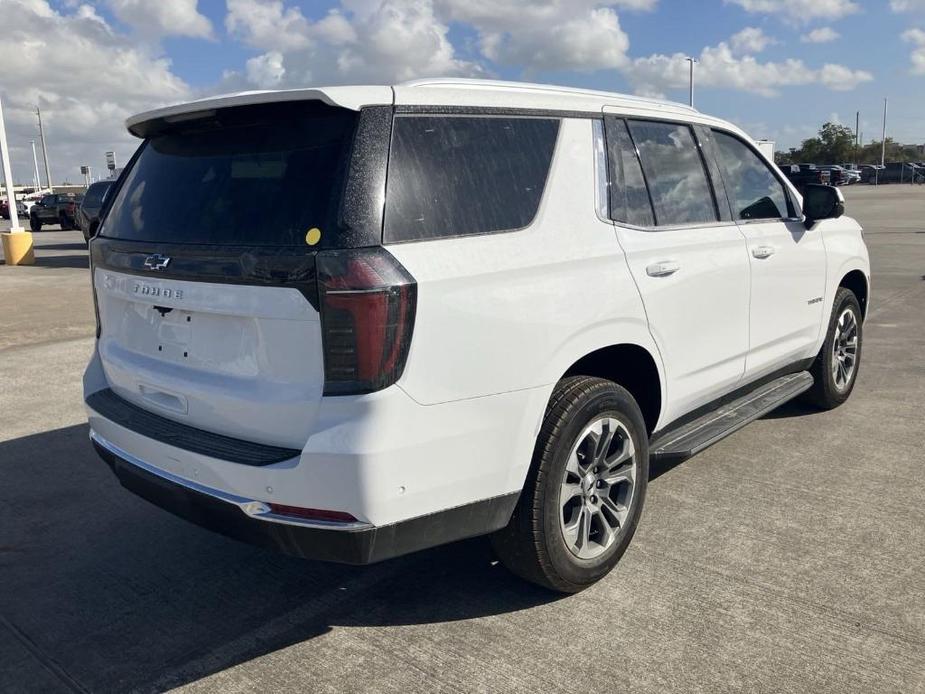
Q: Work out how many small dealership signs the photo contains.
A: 2